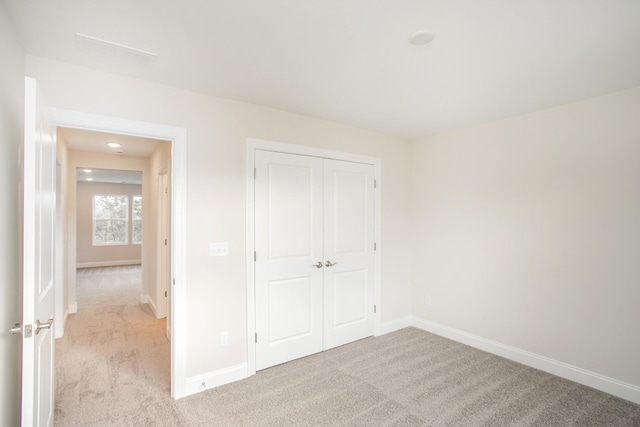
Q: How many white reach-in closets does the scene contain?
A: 1